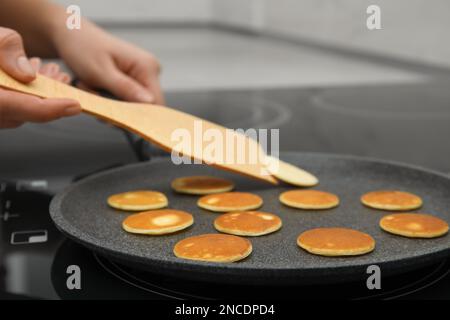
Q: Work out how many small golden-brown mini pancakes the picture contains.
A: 11